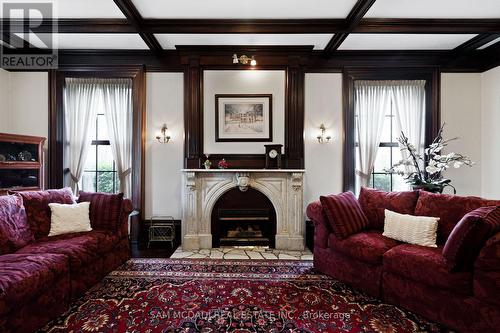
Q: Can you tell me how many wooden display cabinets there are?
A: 1